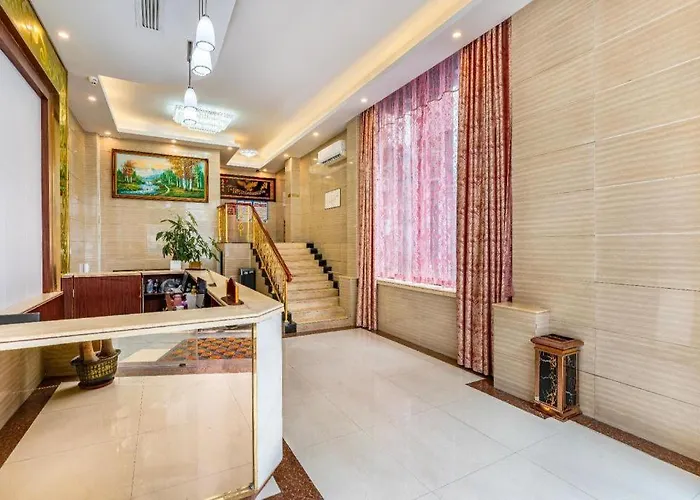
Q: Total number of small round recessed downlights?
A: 10